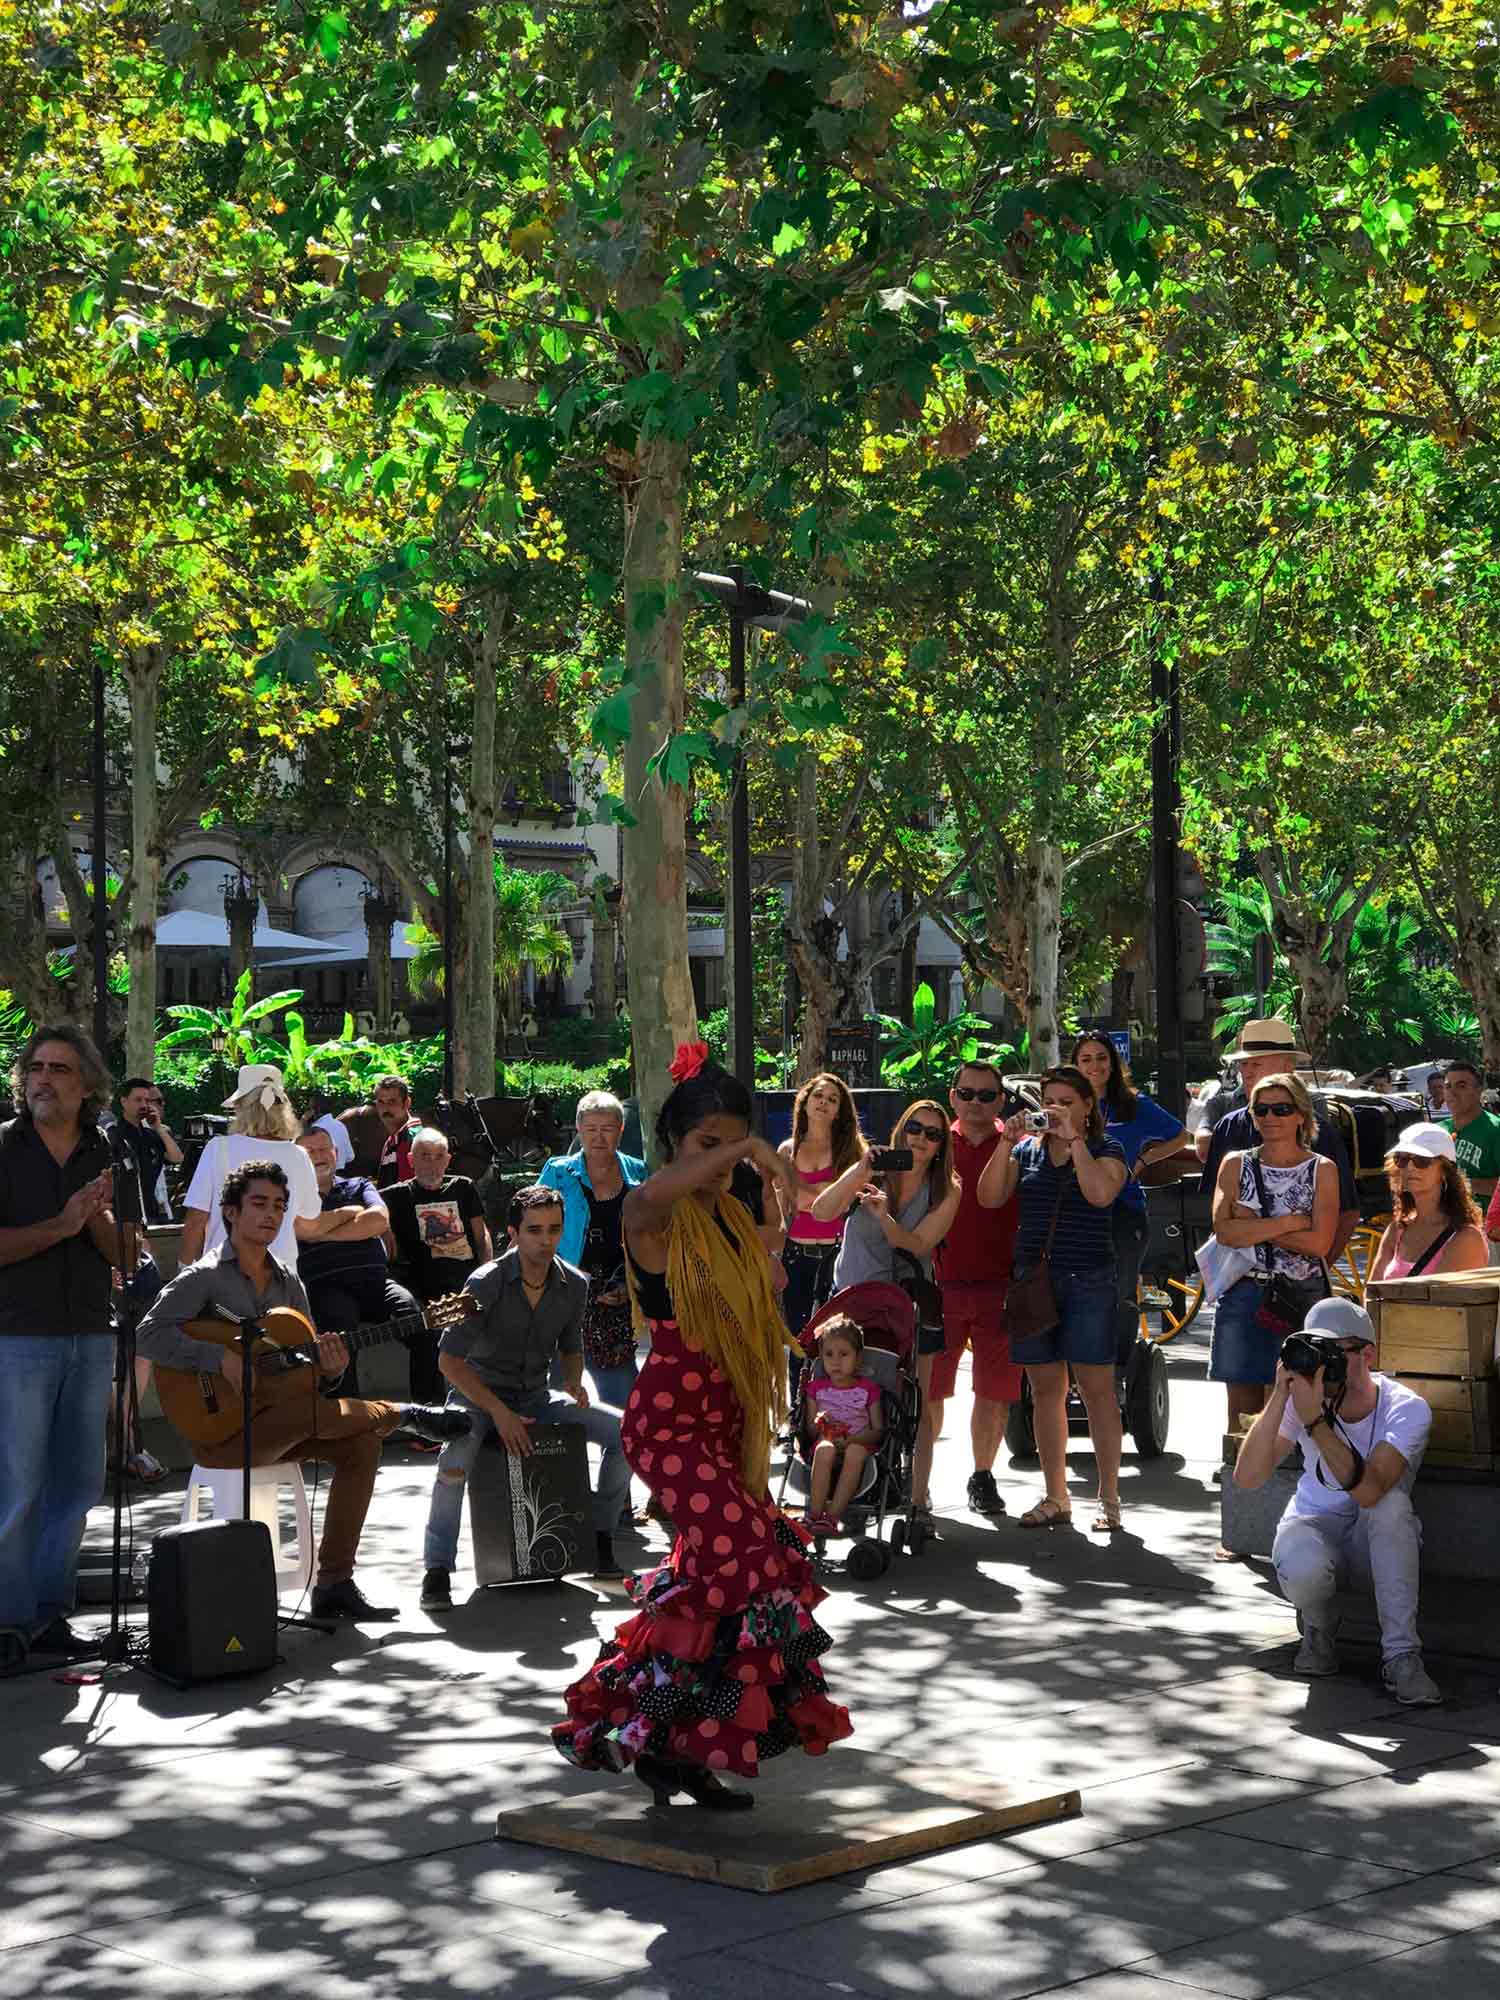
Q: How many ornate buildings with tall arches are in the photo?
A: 1